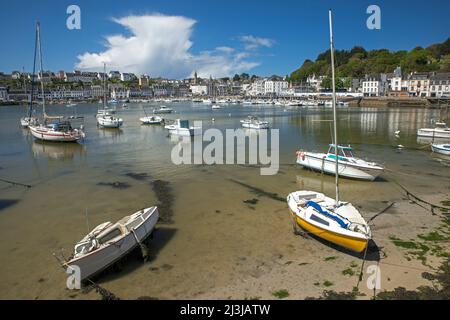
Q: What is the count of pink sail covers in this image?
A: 0